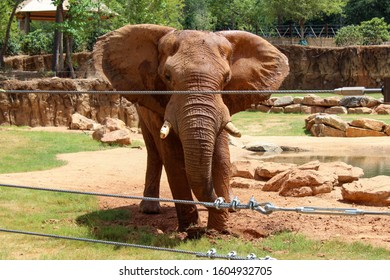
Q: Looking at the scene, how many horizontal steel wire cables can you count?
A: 3